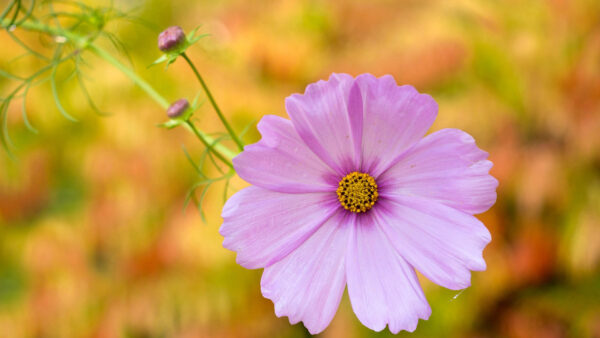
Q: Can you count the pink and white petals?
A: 8